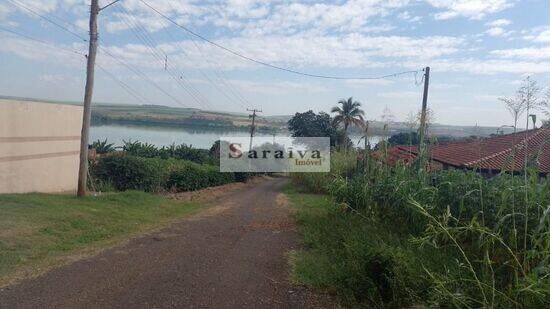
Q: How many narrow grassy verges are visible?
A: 2